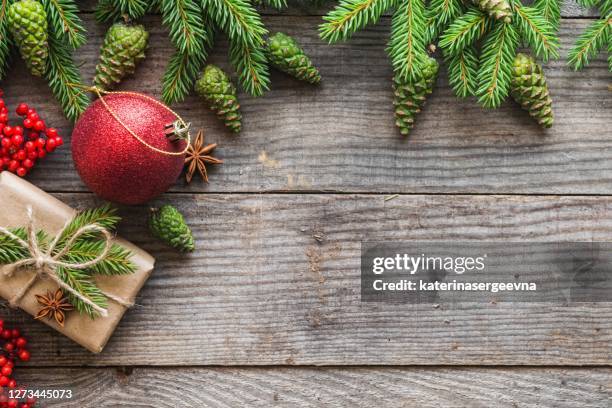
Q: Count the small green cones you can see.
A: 8